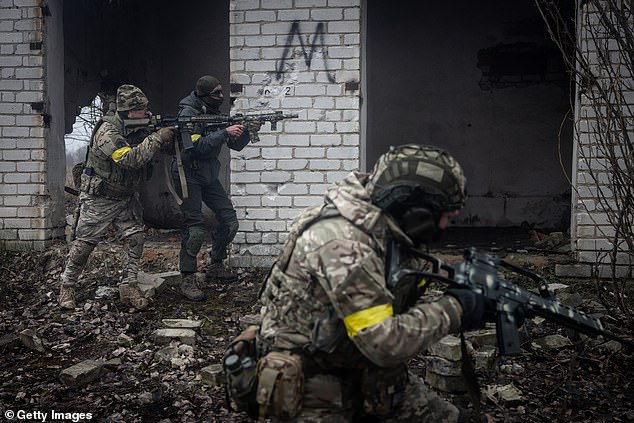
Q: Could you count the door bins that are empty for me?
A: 0